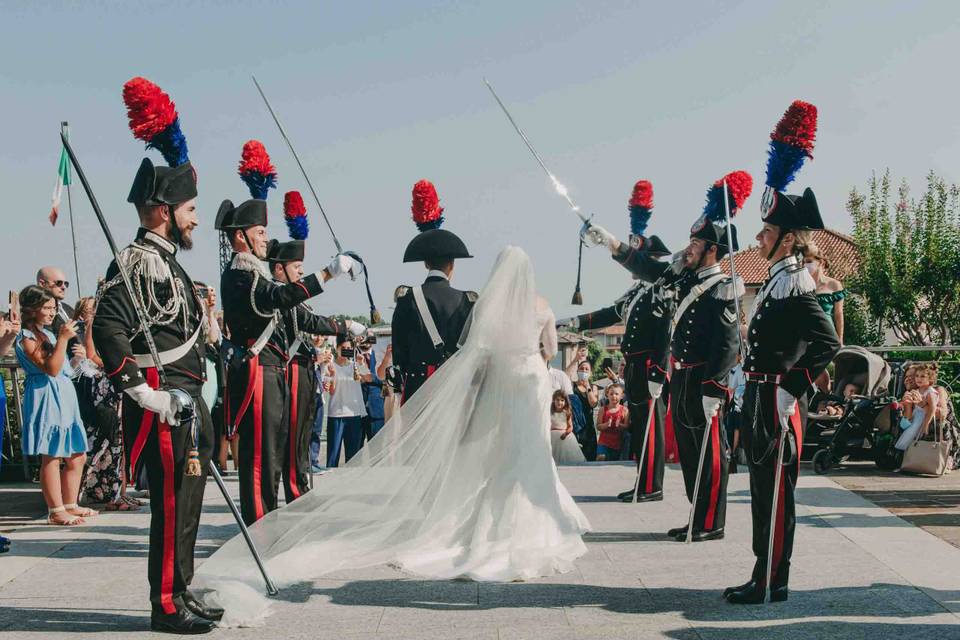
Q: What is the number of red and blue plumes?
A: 7